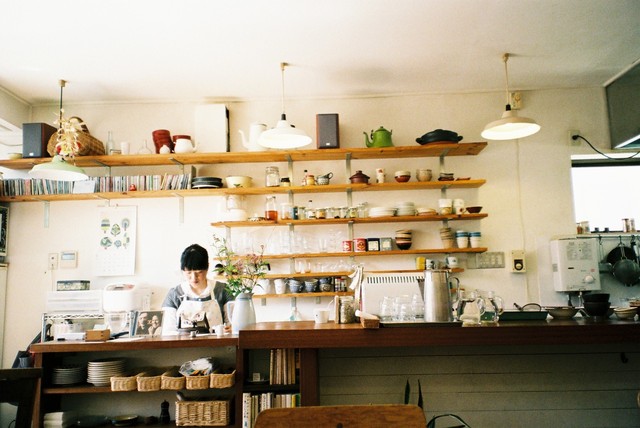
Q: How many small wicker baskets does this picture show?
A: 5